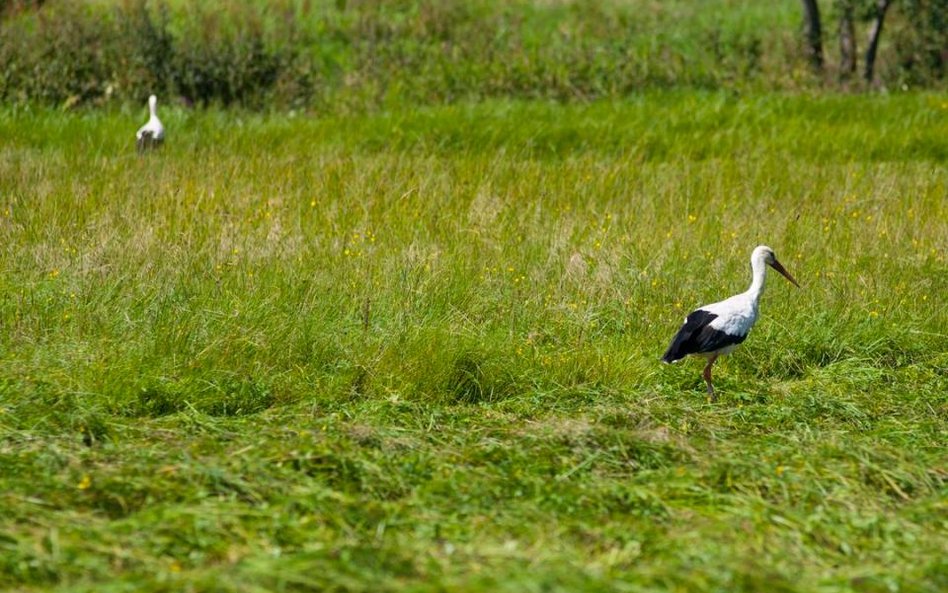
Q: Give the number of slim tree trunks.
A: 3